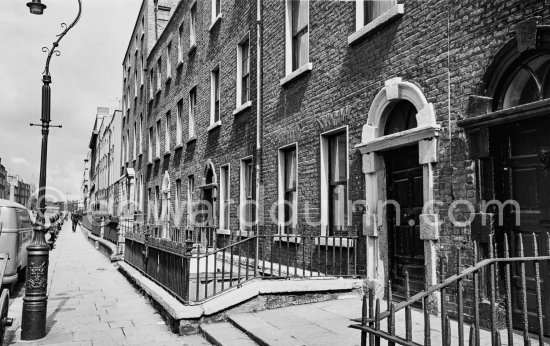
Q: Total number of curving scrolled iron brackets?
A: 1